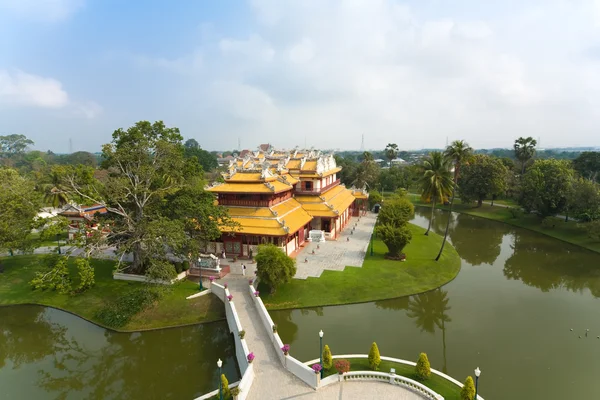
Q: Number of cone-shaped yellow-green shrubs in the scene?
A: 5